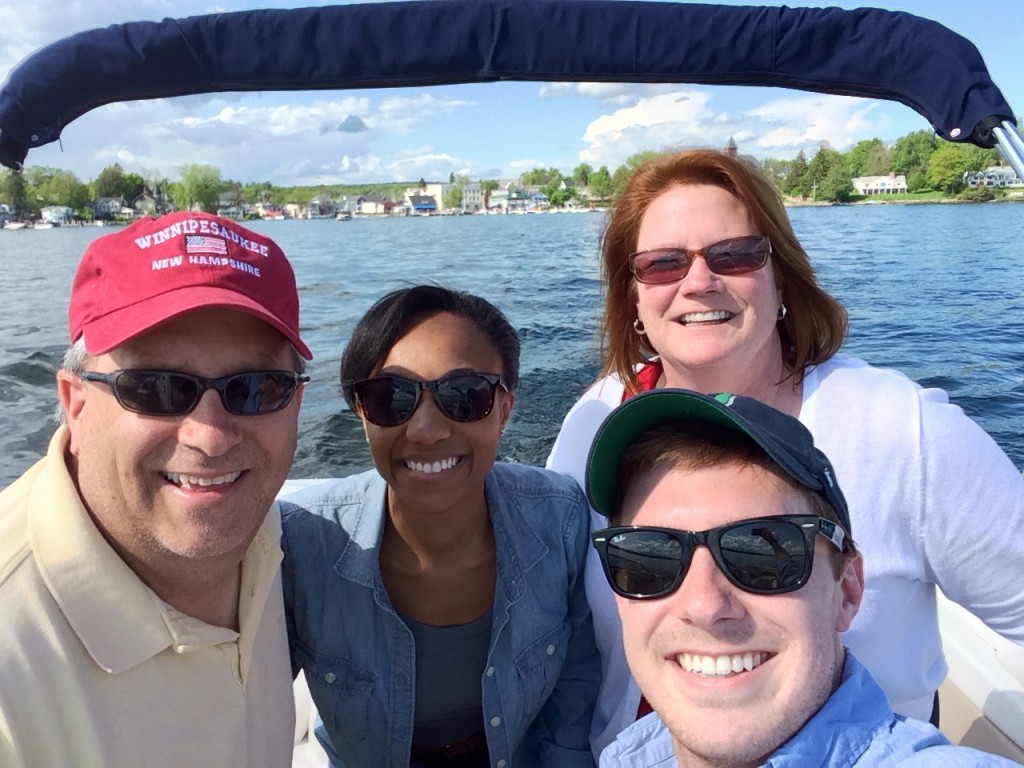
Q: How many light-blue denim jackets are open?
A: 1